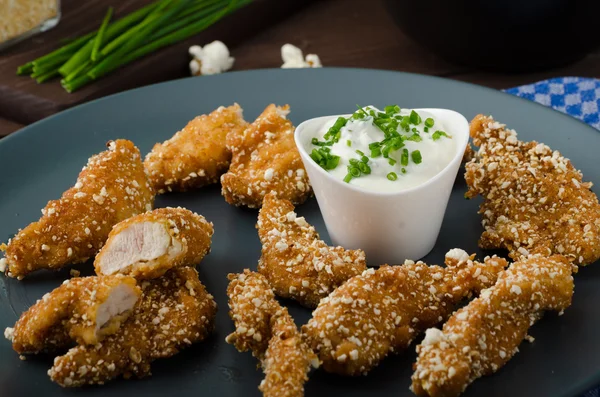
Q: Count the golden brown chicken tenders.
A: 11